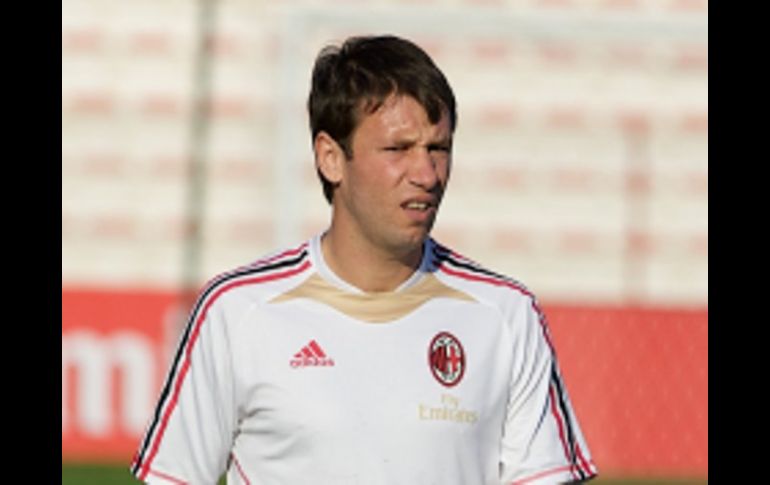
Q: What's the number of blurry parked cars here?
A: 0